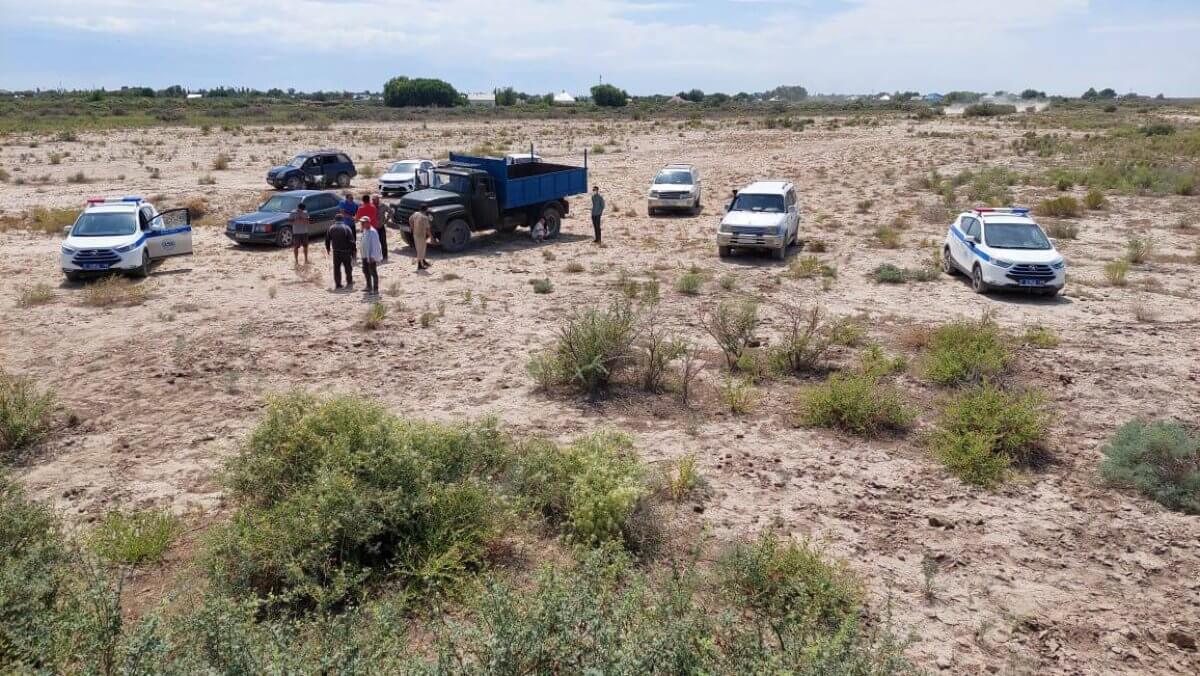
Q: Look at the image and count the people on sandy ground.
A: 9